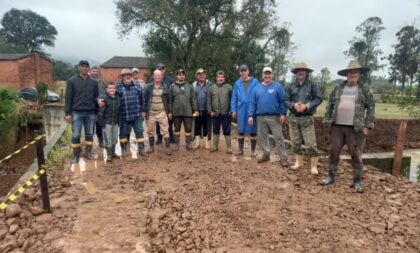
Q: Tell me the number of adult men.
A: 13